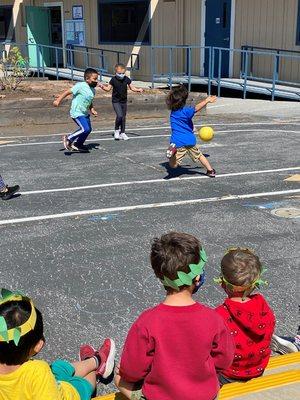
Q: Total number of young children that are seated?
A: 3